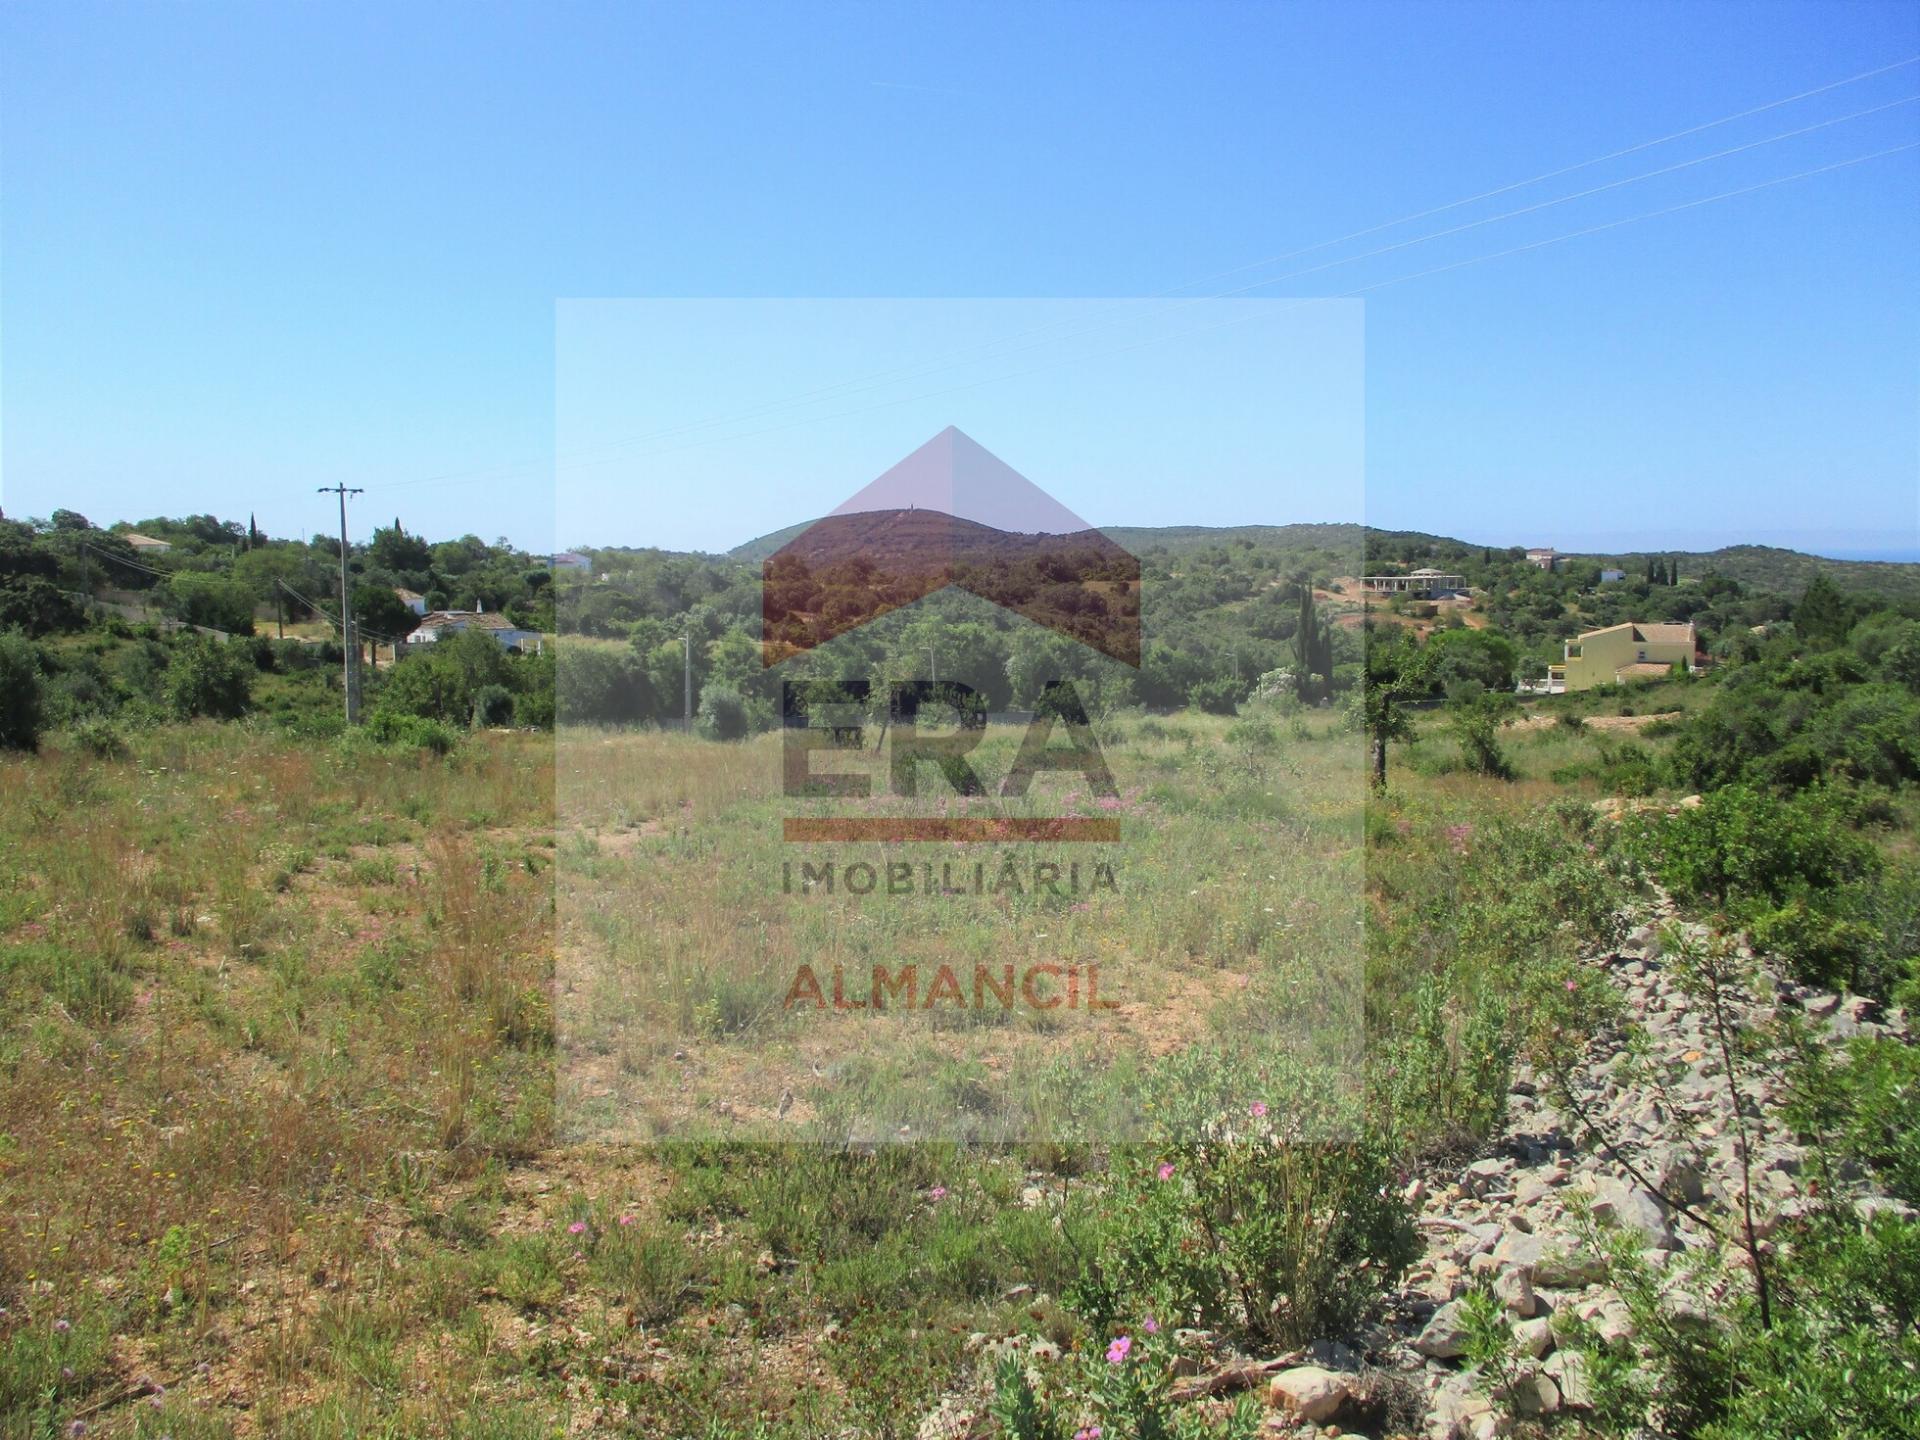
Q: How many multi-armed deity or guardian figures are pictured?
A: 0